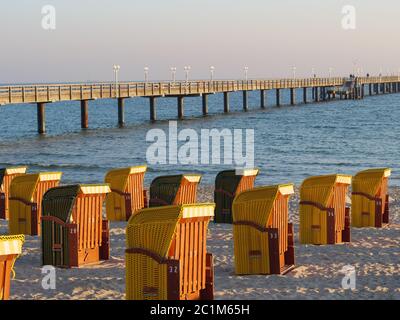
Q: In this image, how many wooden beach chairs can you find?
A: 11